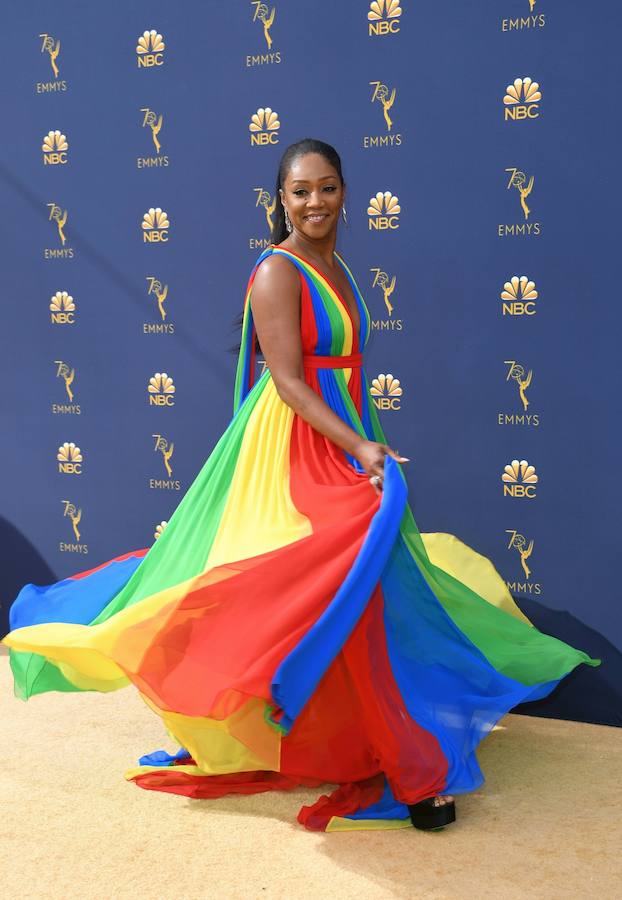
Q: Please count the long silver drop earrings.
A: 2